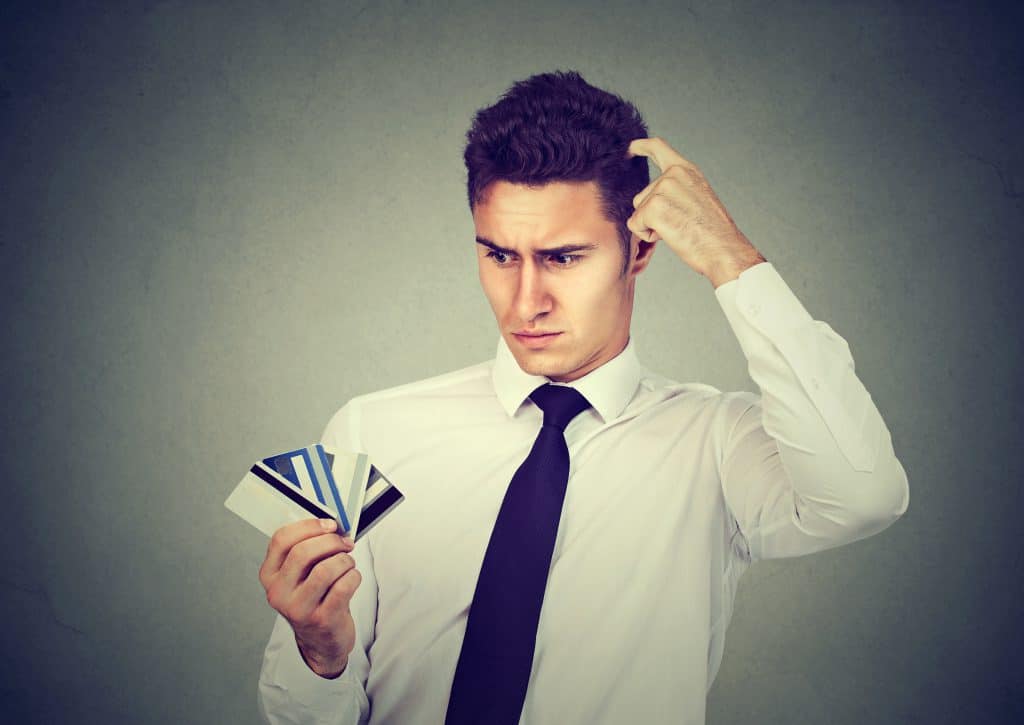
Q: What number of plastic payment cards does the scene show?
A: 4